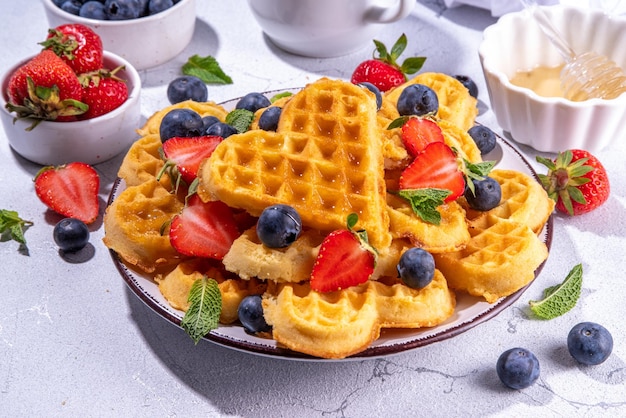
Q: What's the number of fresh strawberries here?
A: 11